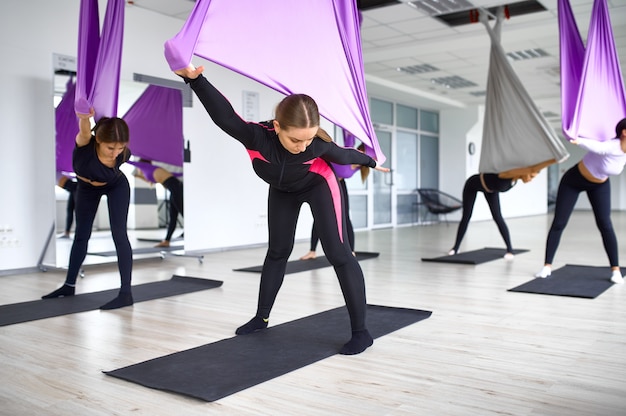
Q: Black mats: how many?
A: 5